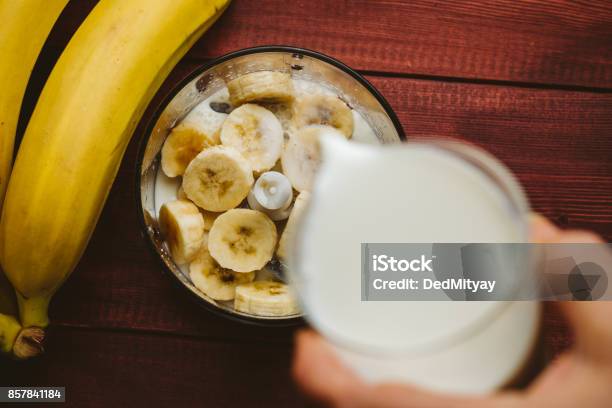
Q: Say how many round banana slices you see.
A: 11